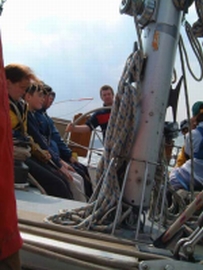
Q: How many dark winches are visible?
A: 1